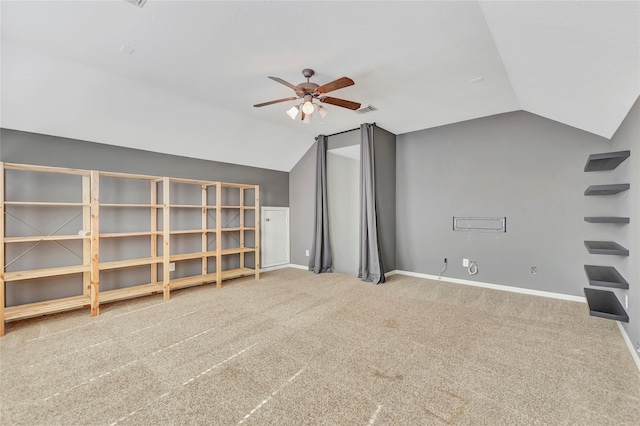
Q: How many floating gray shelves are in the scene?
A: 6